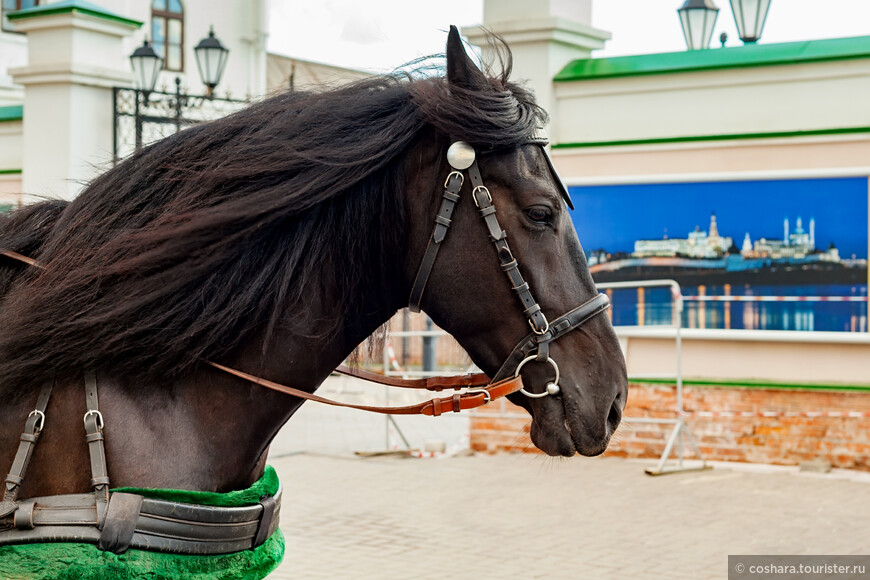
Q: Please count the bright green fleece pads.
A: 1